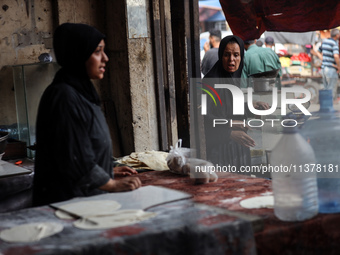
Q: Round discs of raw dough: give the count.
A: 4